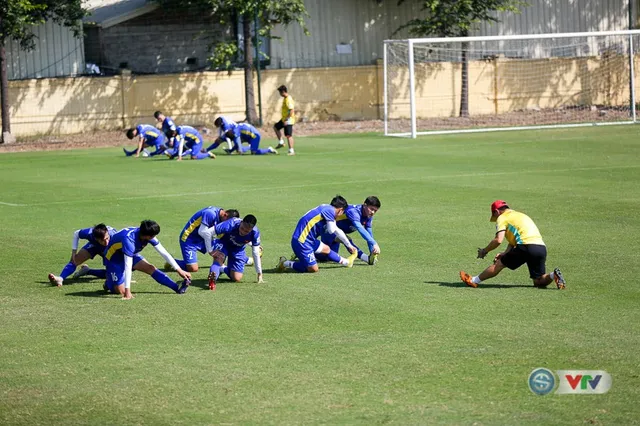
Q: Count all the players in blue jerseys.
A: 11